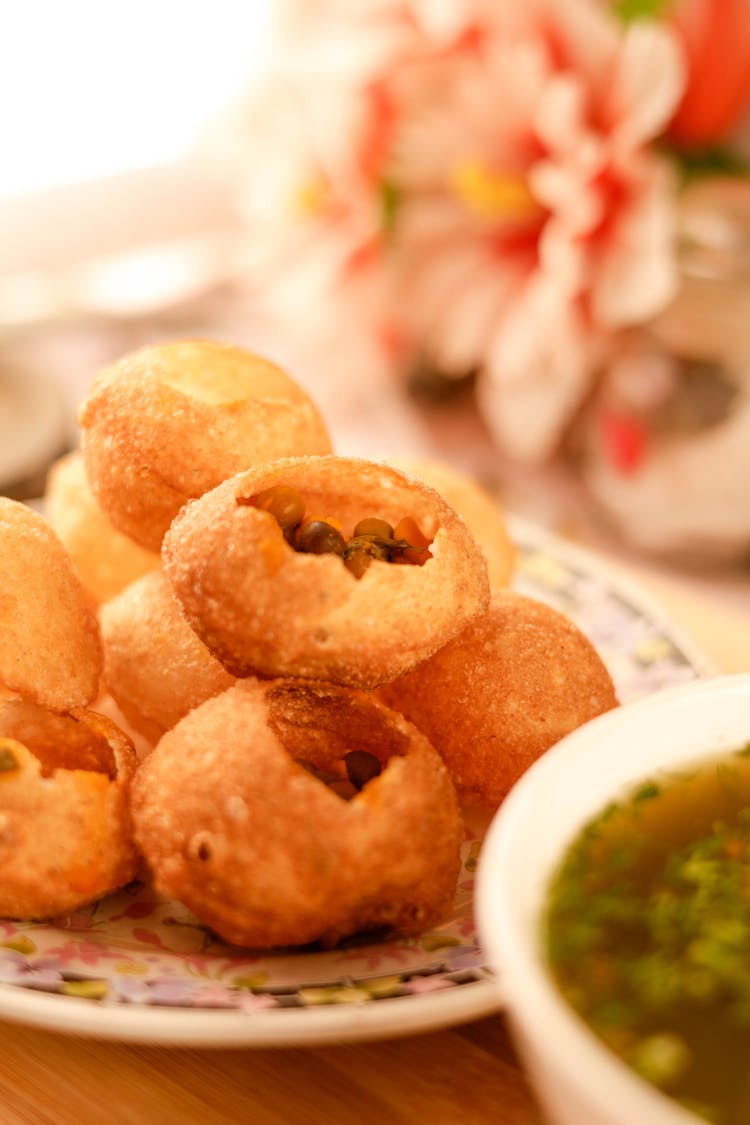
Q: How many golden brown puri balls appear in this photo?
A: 9